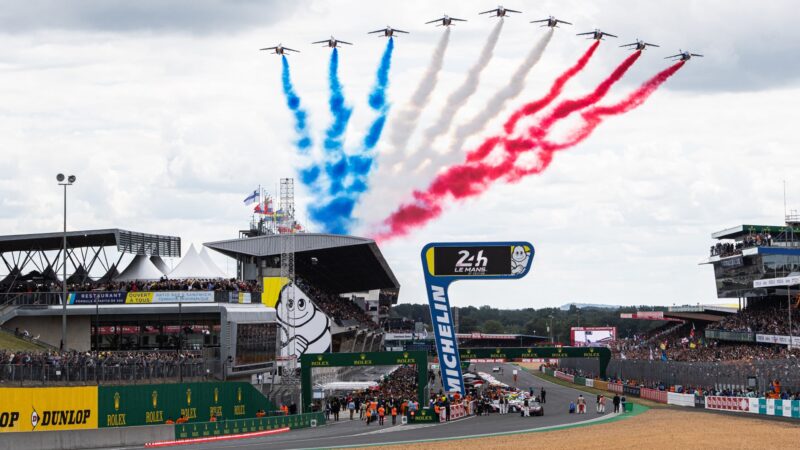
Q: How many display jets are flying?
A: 9